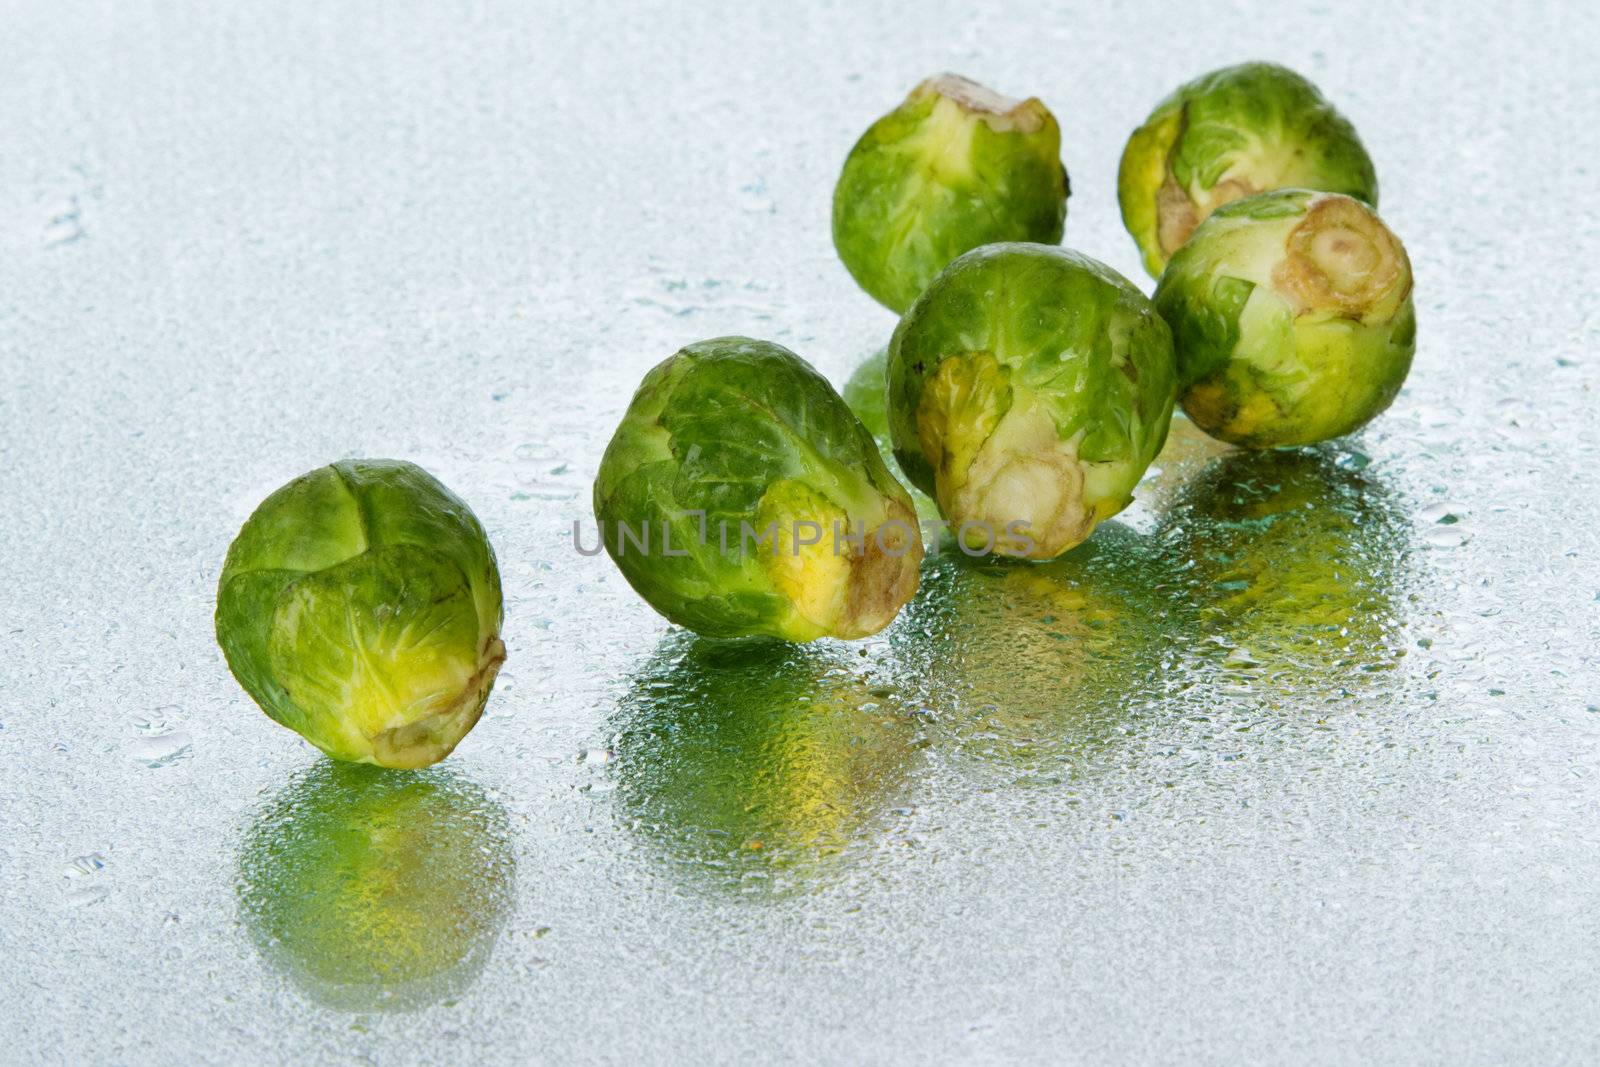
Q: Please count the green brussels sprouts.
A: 6